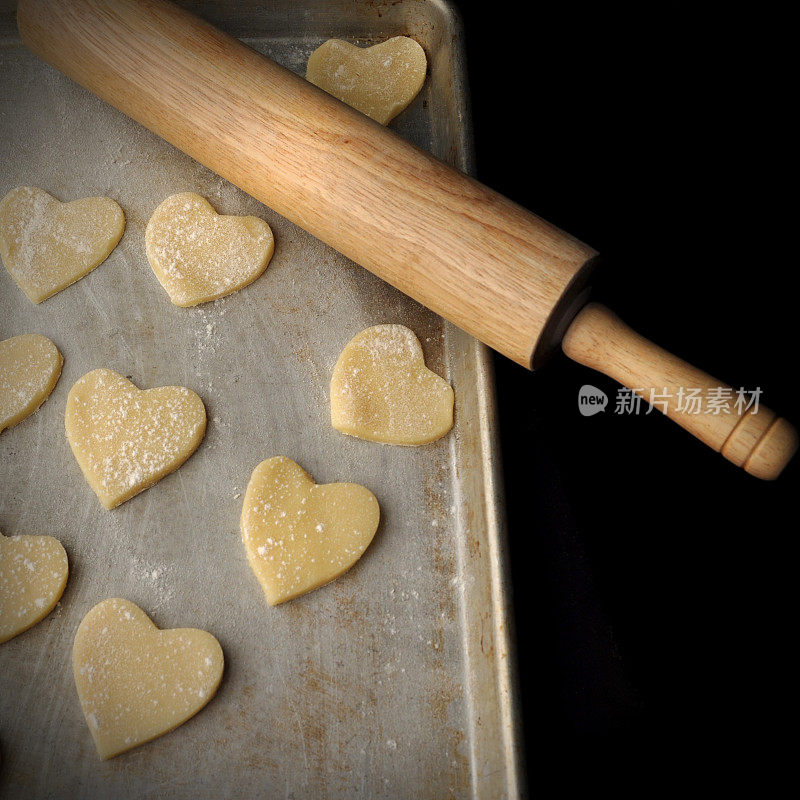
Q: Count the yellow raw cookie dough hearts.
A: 9